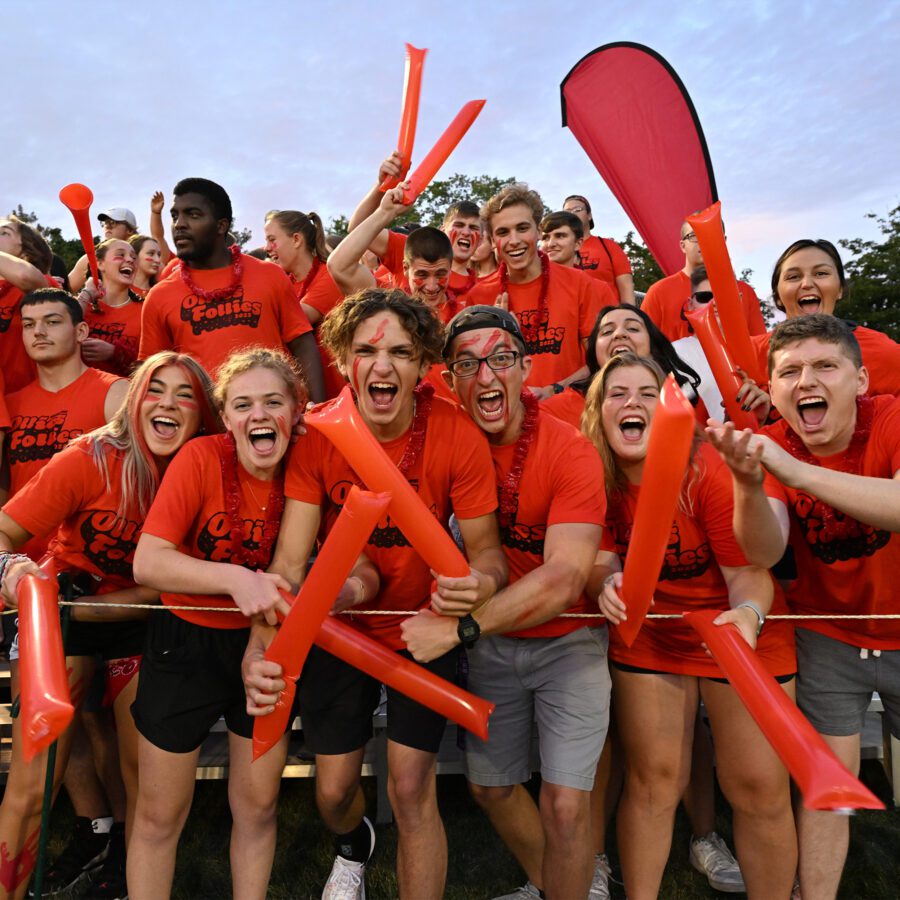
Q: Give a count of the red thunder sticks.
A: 10